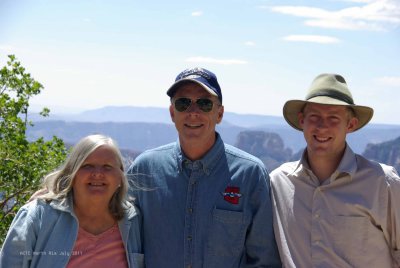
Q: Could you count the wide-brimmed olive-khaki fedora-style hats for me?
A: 1